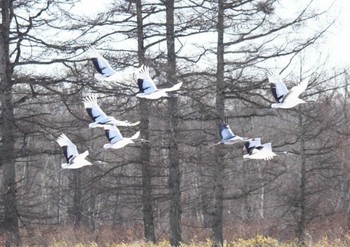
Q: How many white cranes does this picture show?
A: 8